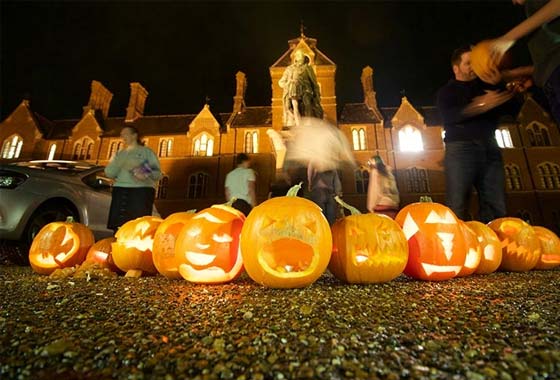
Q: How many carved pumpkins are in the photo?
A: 12